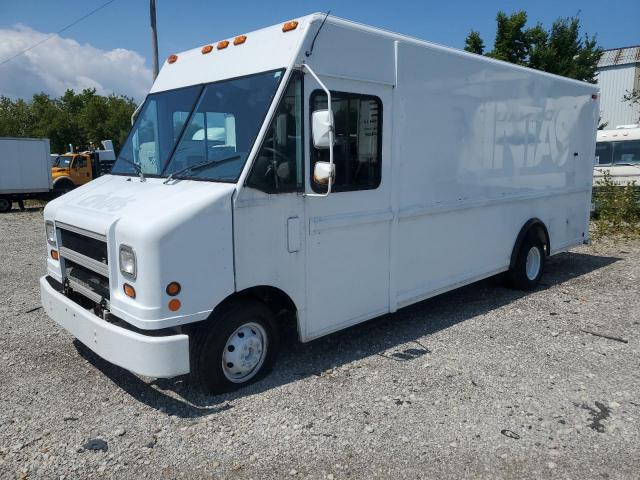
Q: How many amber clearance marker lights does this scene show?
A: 5